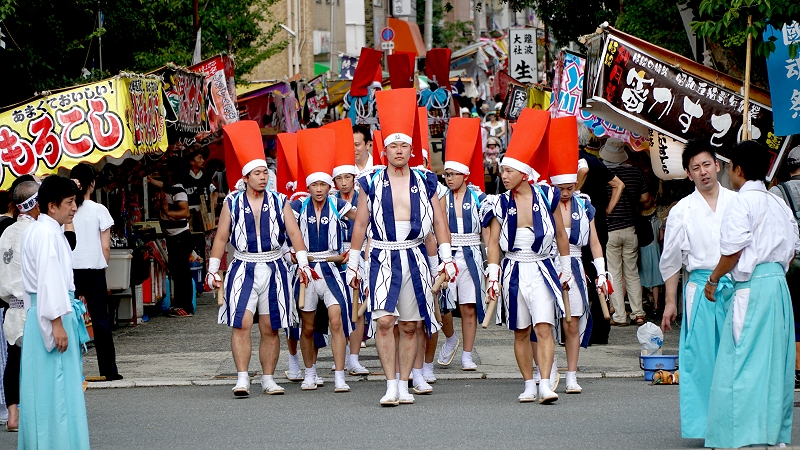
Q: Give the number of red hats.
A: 13